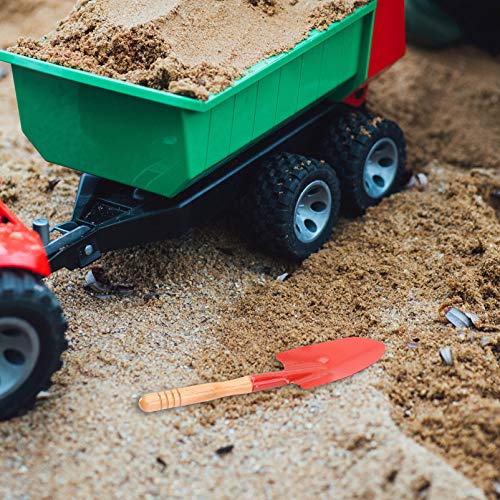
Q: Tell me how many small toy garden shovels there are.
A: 1